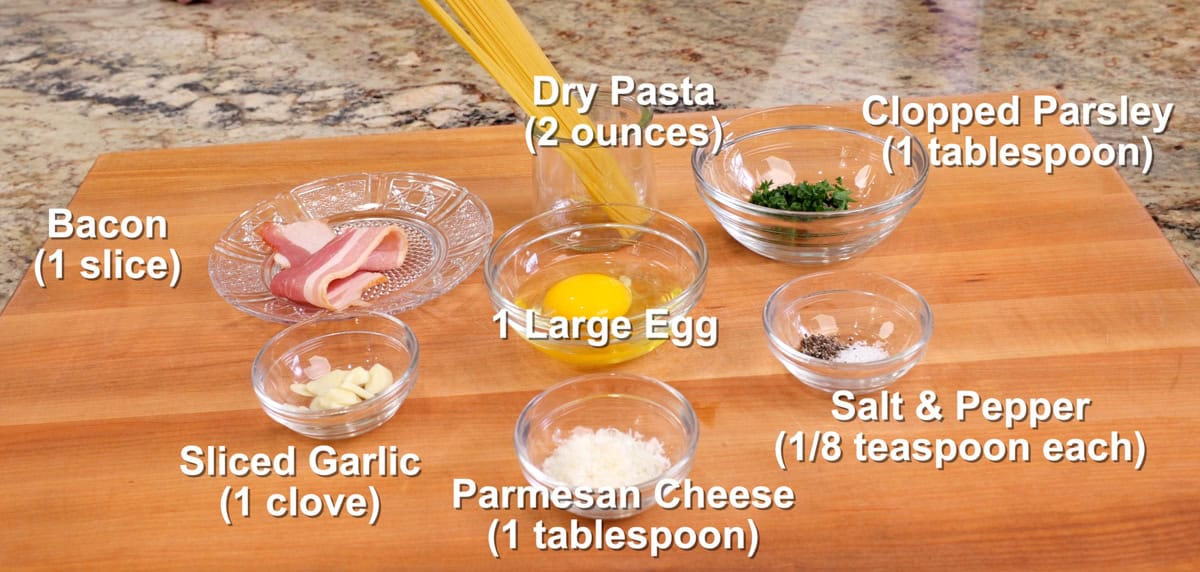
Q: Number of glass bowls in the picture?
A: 5